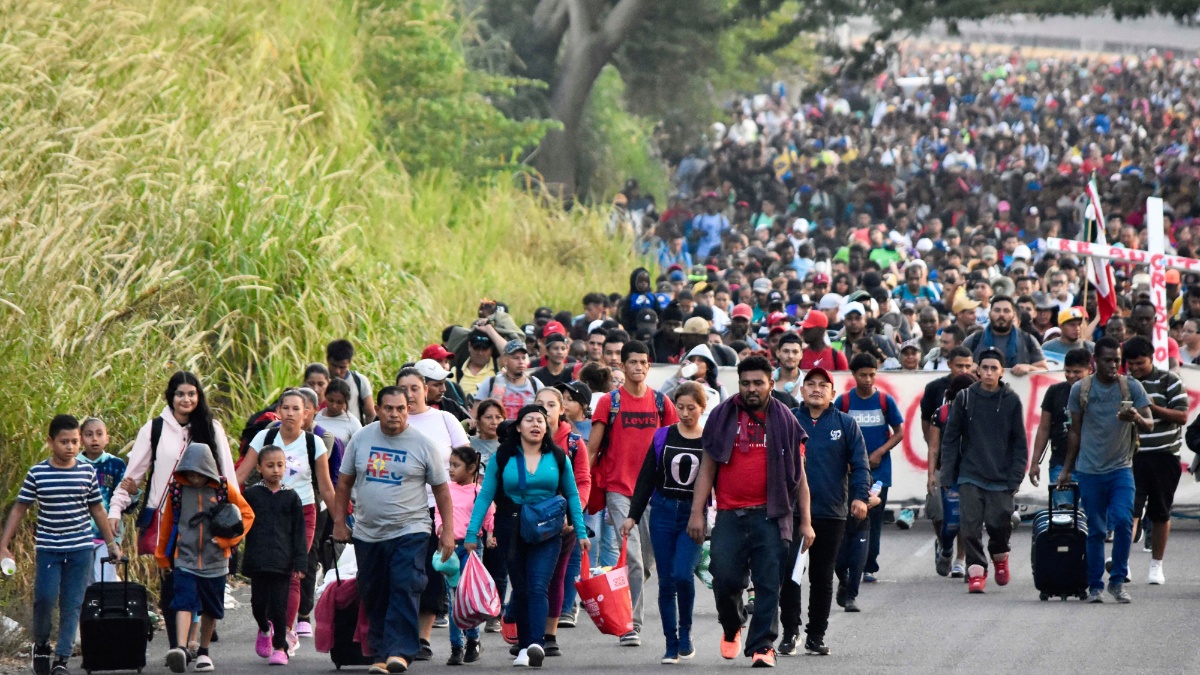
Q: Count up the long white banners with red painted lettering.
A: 1